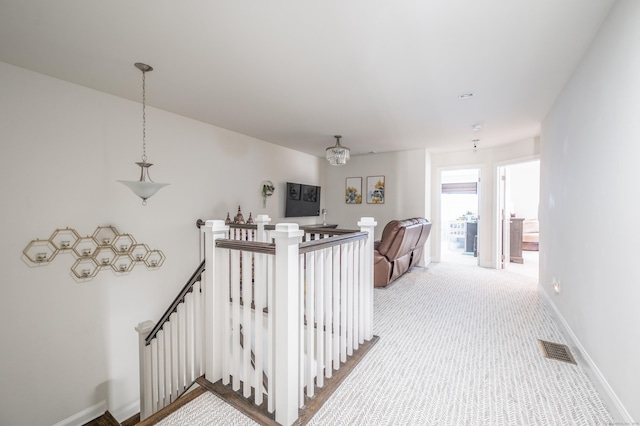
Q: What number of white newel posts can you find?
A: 5